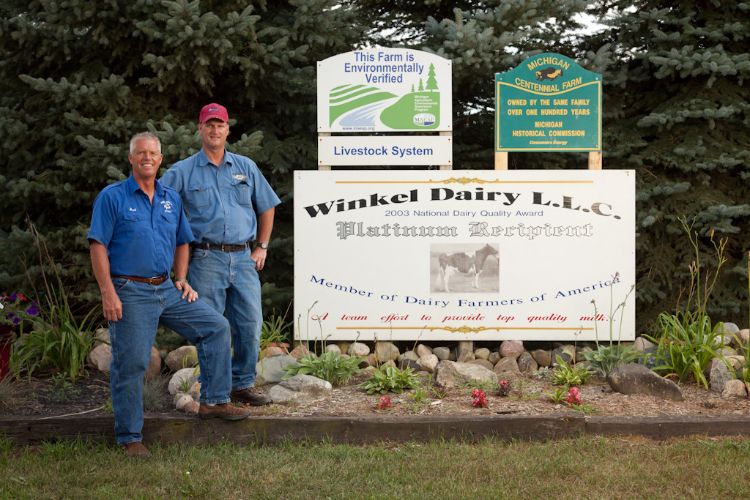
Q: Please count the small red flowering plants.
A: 4